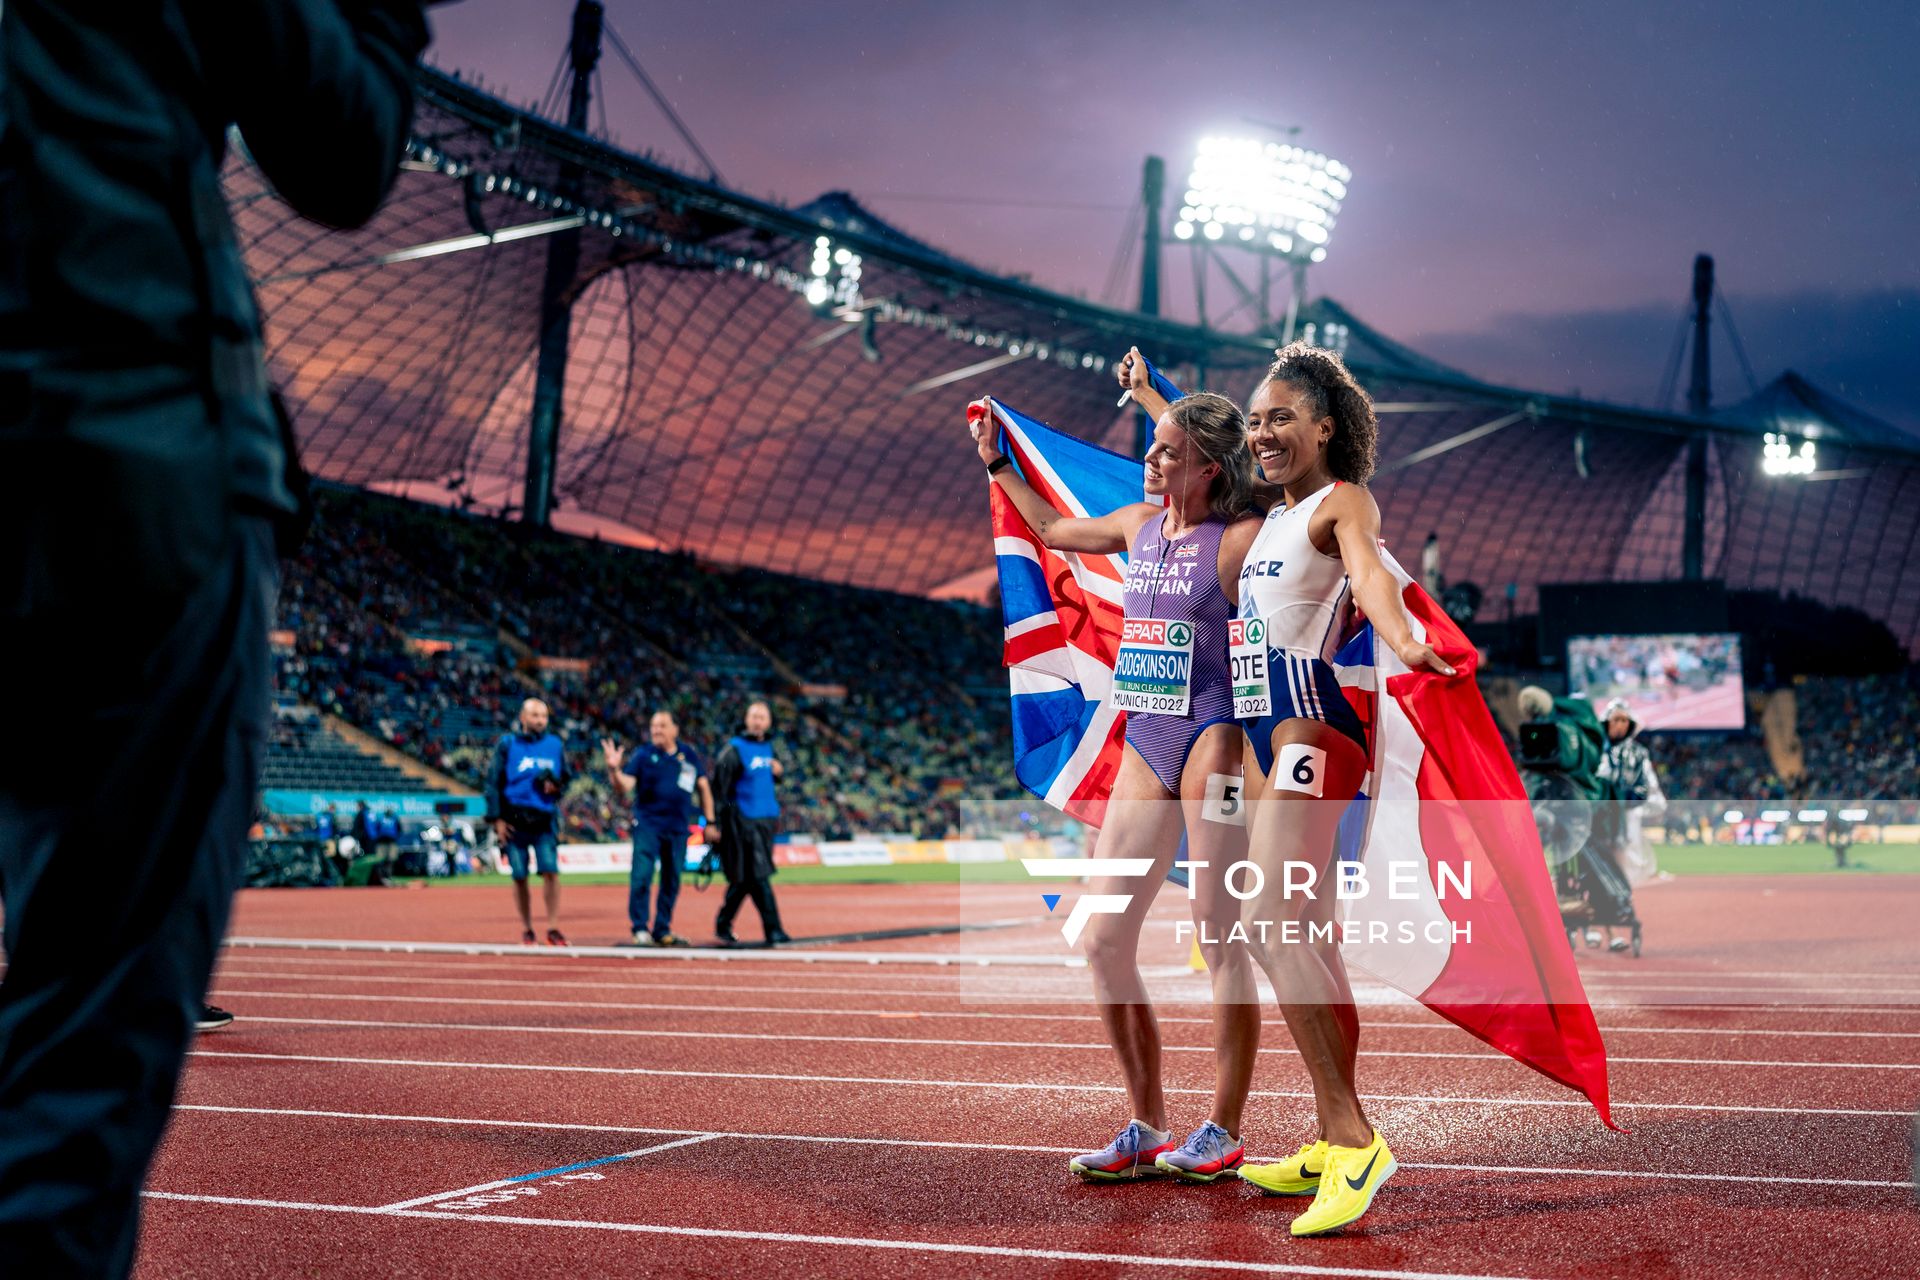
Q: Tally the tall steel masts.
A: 3